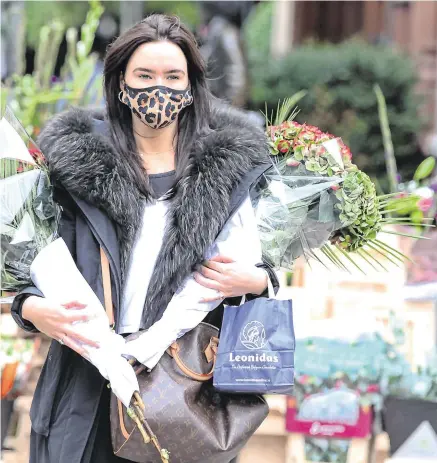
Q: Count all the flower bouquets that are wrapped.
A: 2